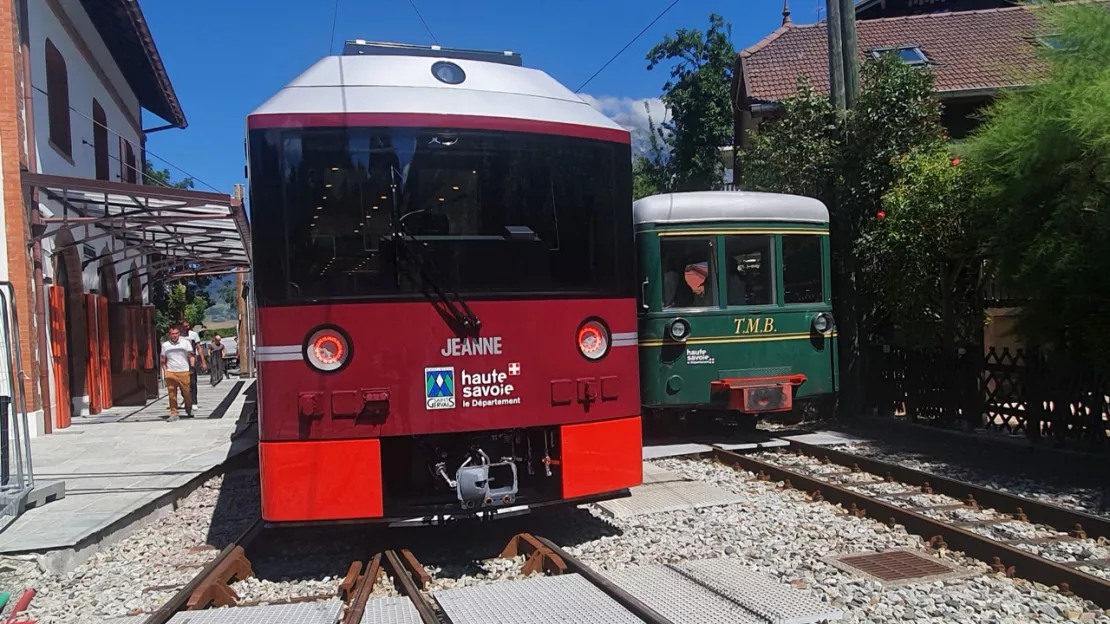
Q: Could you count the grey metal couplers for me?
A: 1